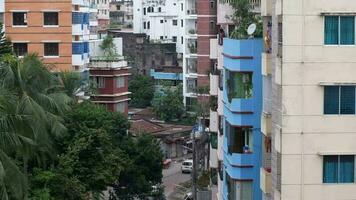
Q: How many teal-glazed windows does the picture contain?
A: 3